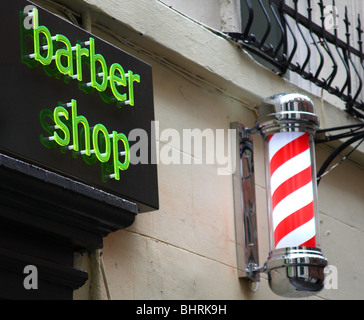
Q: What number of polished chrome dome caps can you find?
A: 2